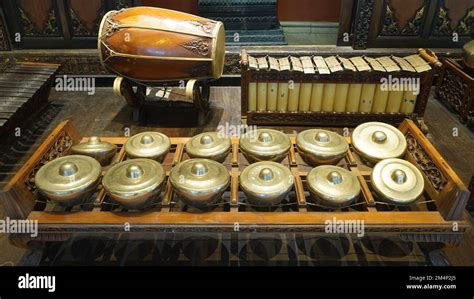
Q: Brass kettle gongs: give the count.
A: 12